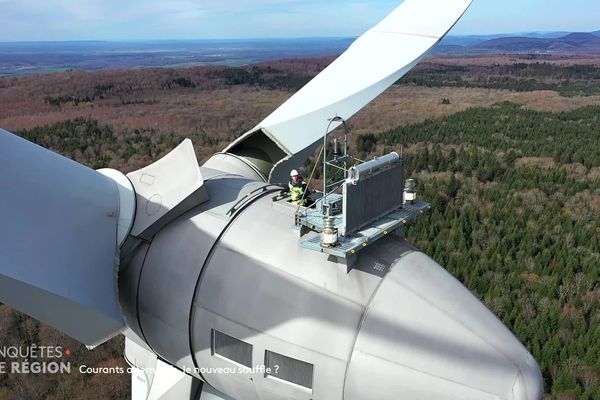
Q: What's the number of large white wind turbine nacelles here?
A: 1